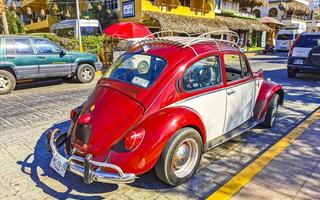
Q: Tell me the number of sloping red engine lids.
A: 1